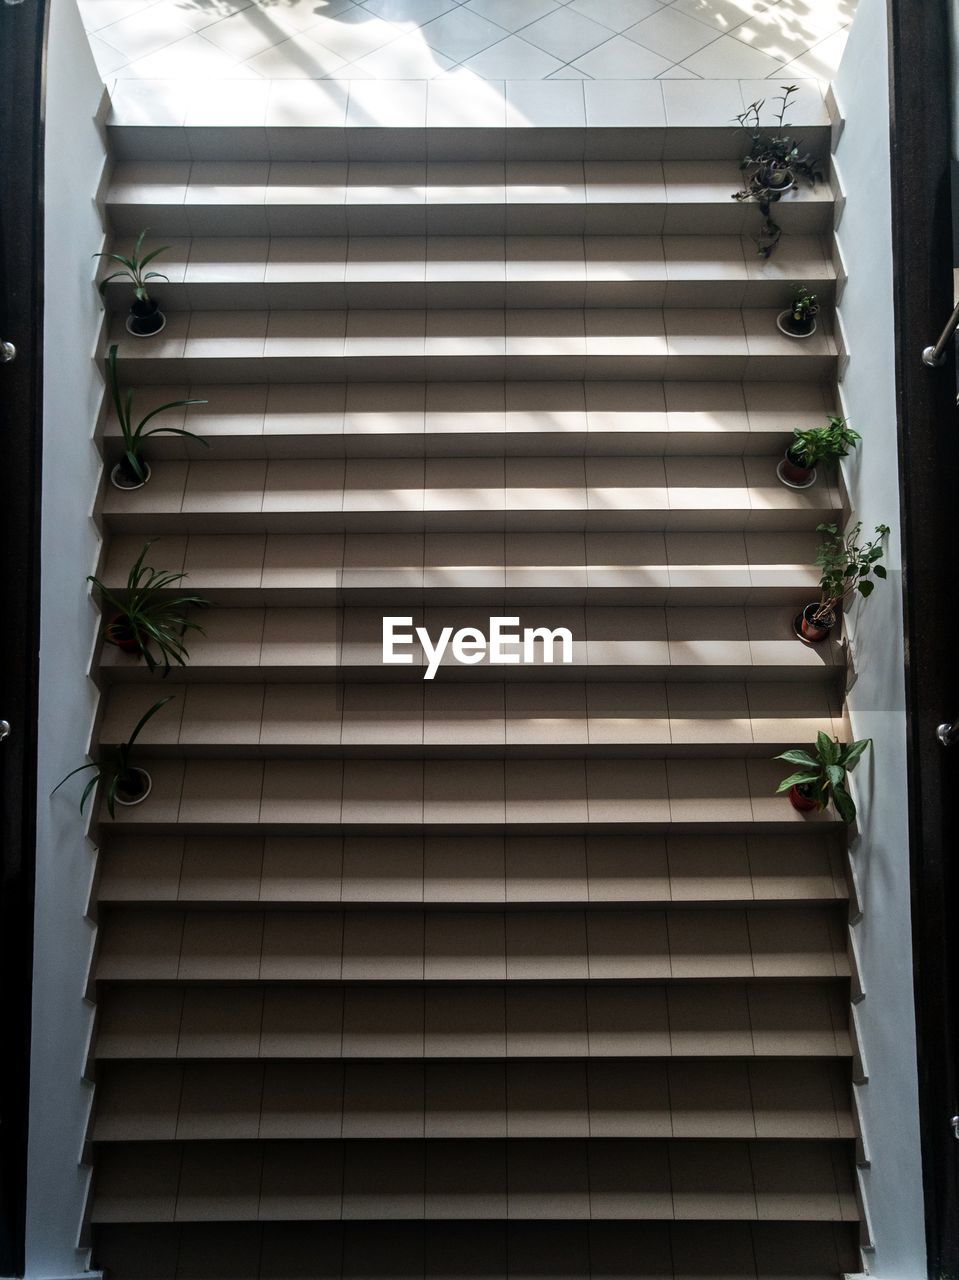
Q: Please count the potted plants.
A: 9